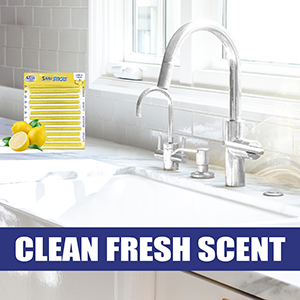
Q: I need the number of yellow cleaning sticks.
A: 12